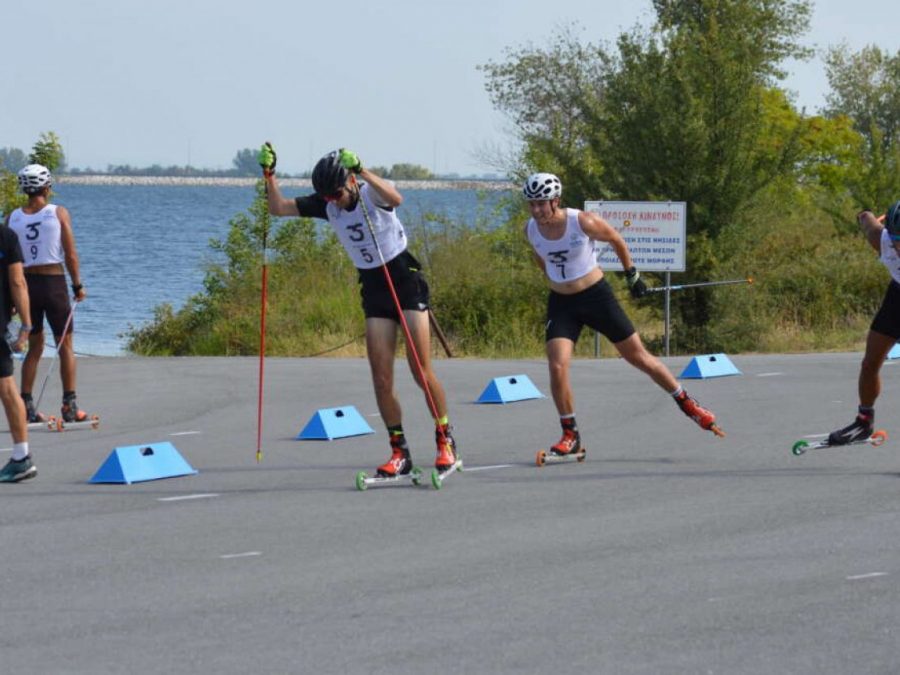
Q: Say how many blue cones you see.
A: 5